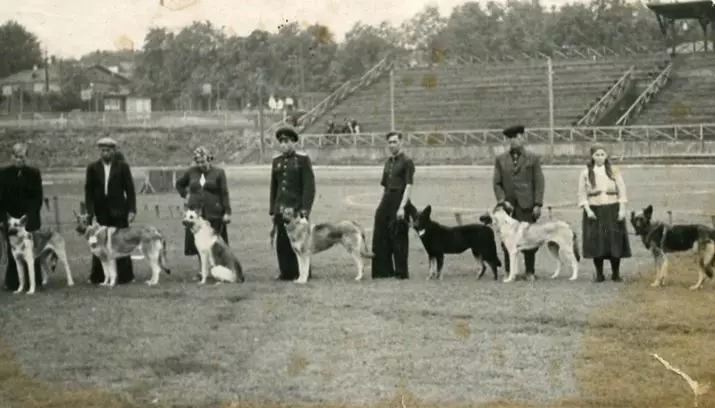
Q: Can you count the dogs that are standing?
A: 6